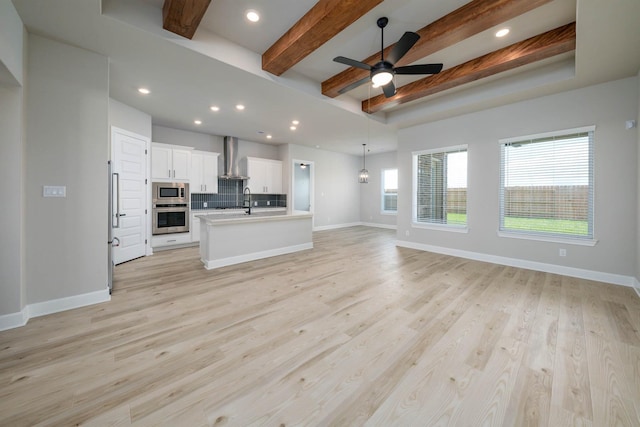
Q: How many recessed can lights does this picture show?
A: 9